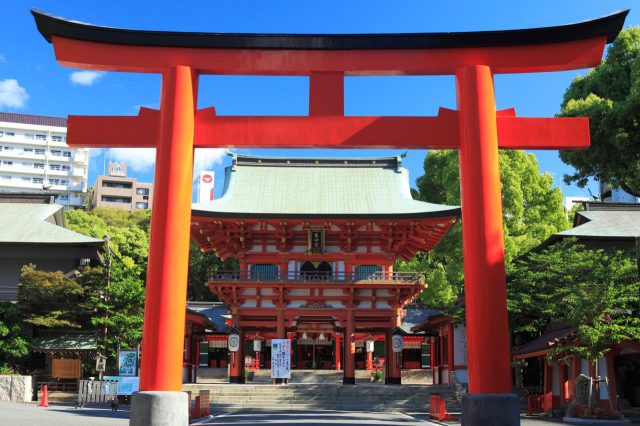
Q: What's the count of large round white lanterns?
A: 2